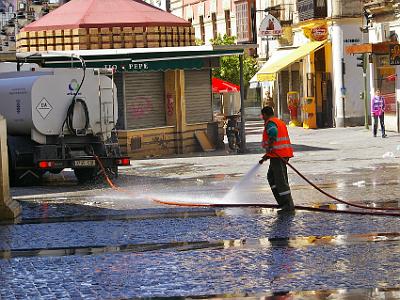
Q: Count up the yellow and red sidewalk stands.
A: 2